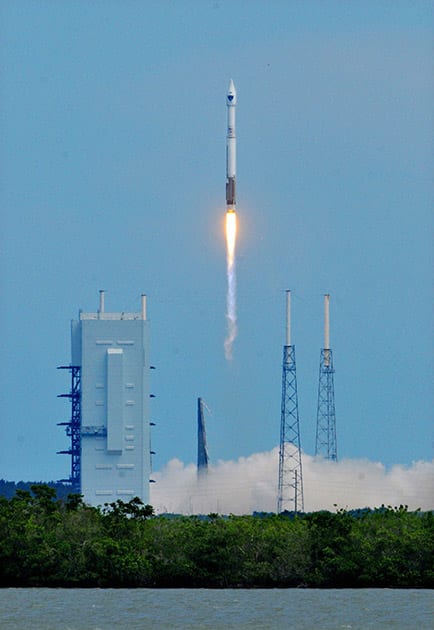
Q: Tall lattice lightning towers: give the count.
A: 2